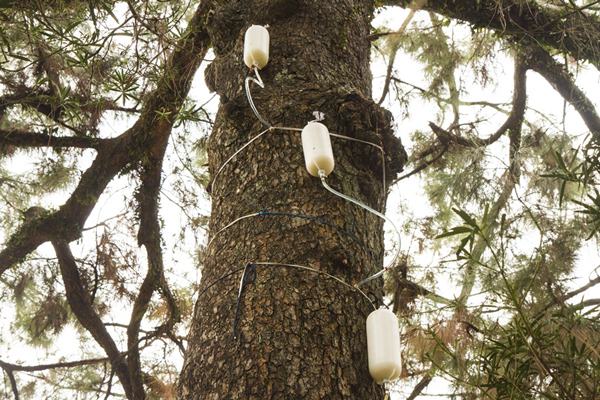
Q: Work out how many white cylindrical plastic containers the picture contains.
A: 3